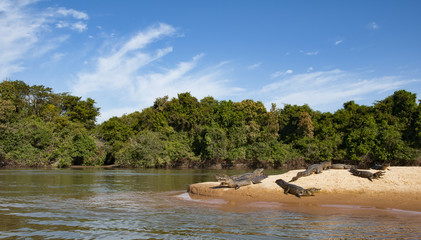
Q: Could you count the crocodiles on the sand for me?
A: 7